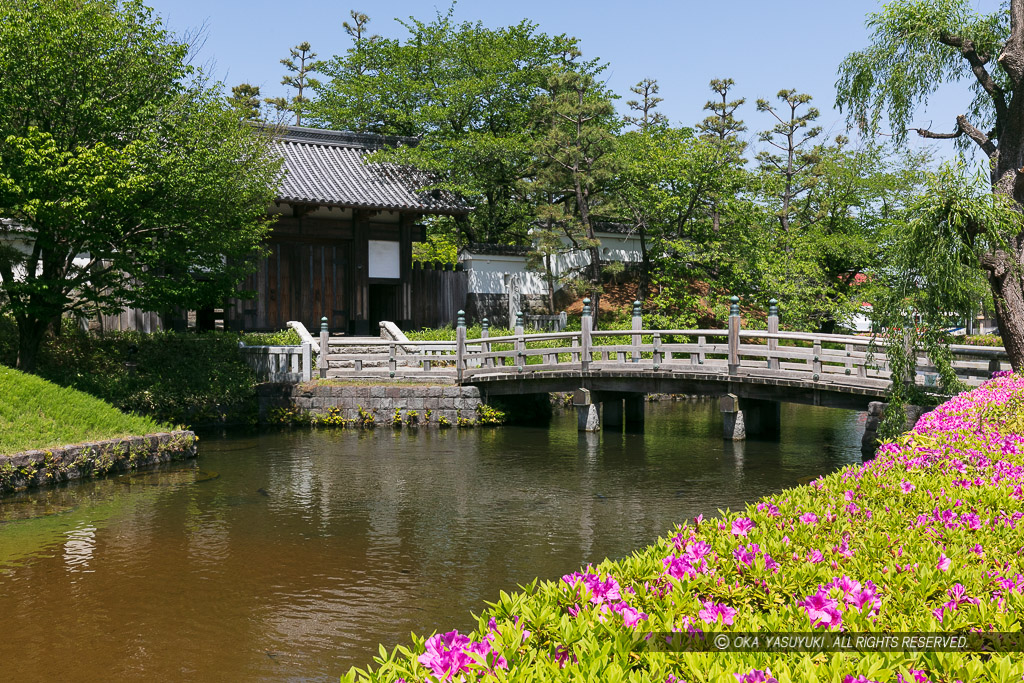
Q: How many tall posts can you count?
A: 8